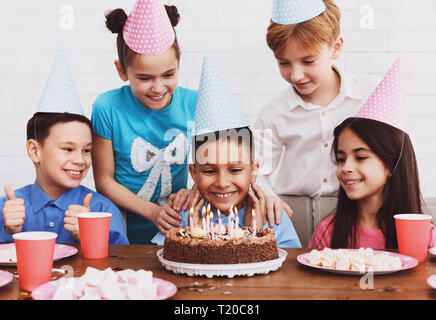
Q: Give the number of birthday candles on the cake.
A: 9